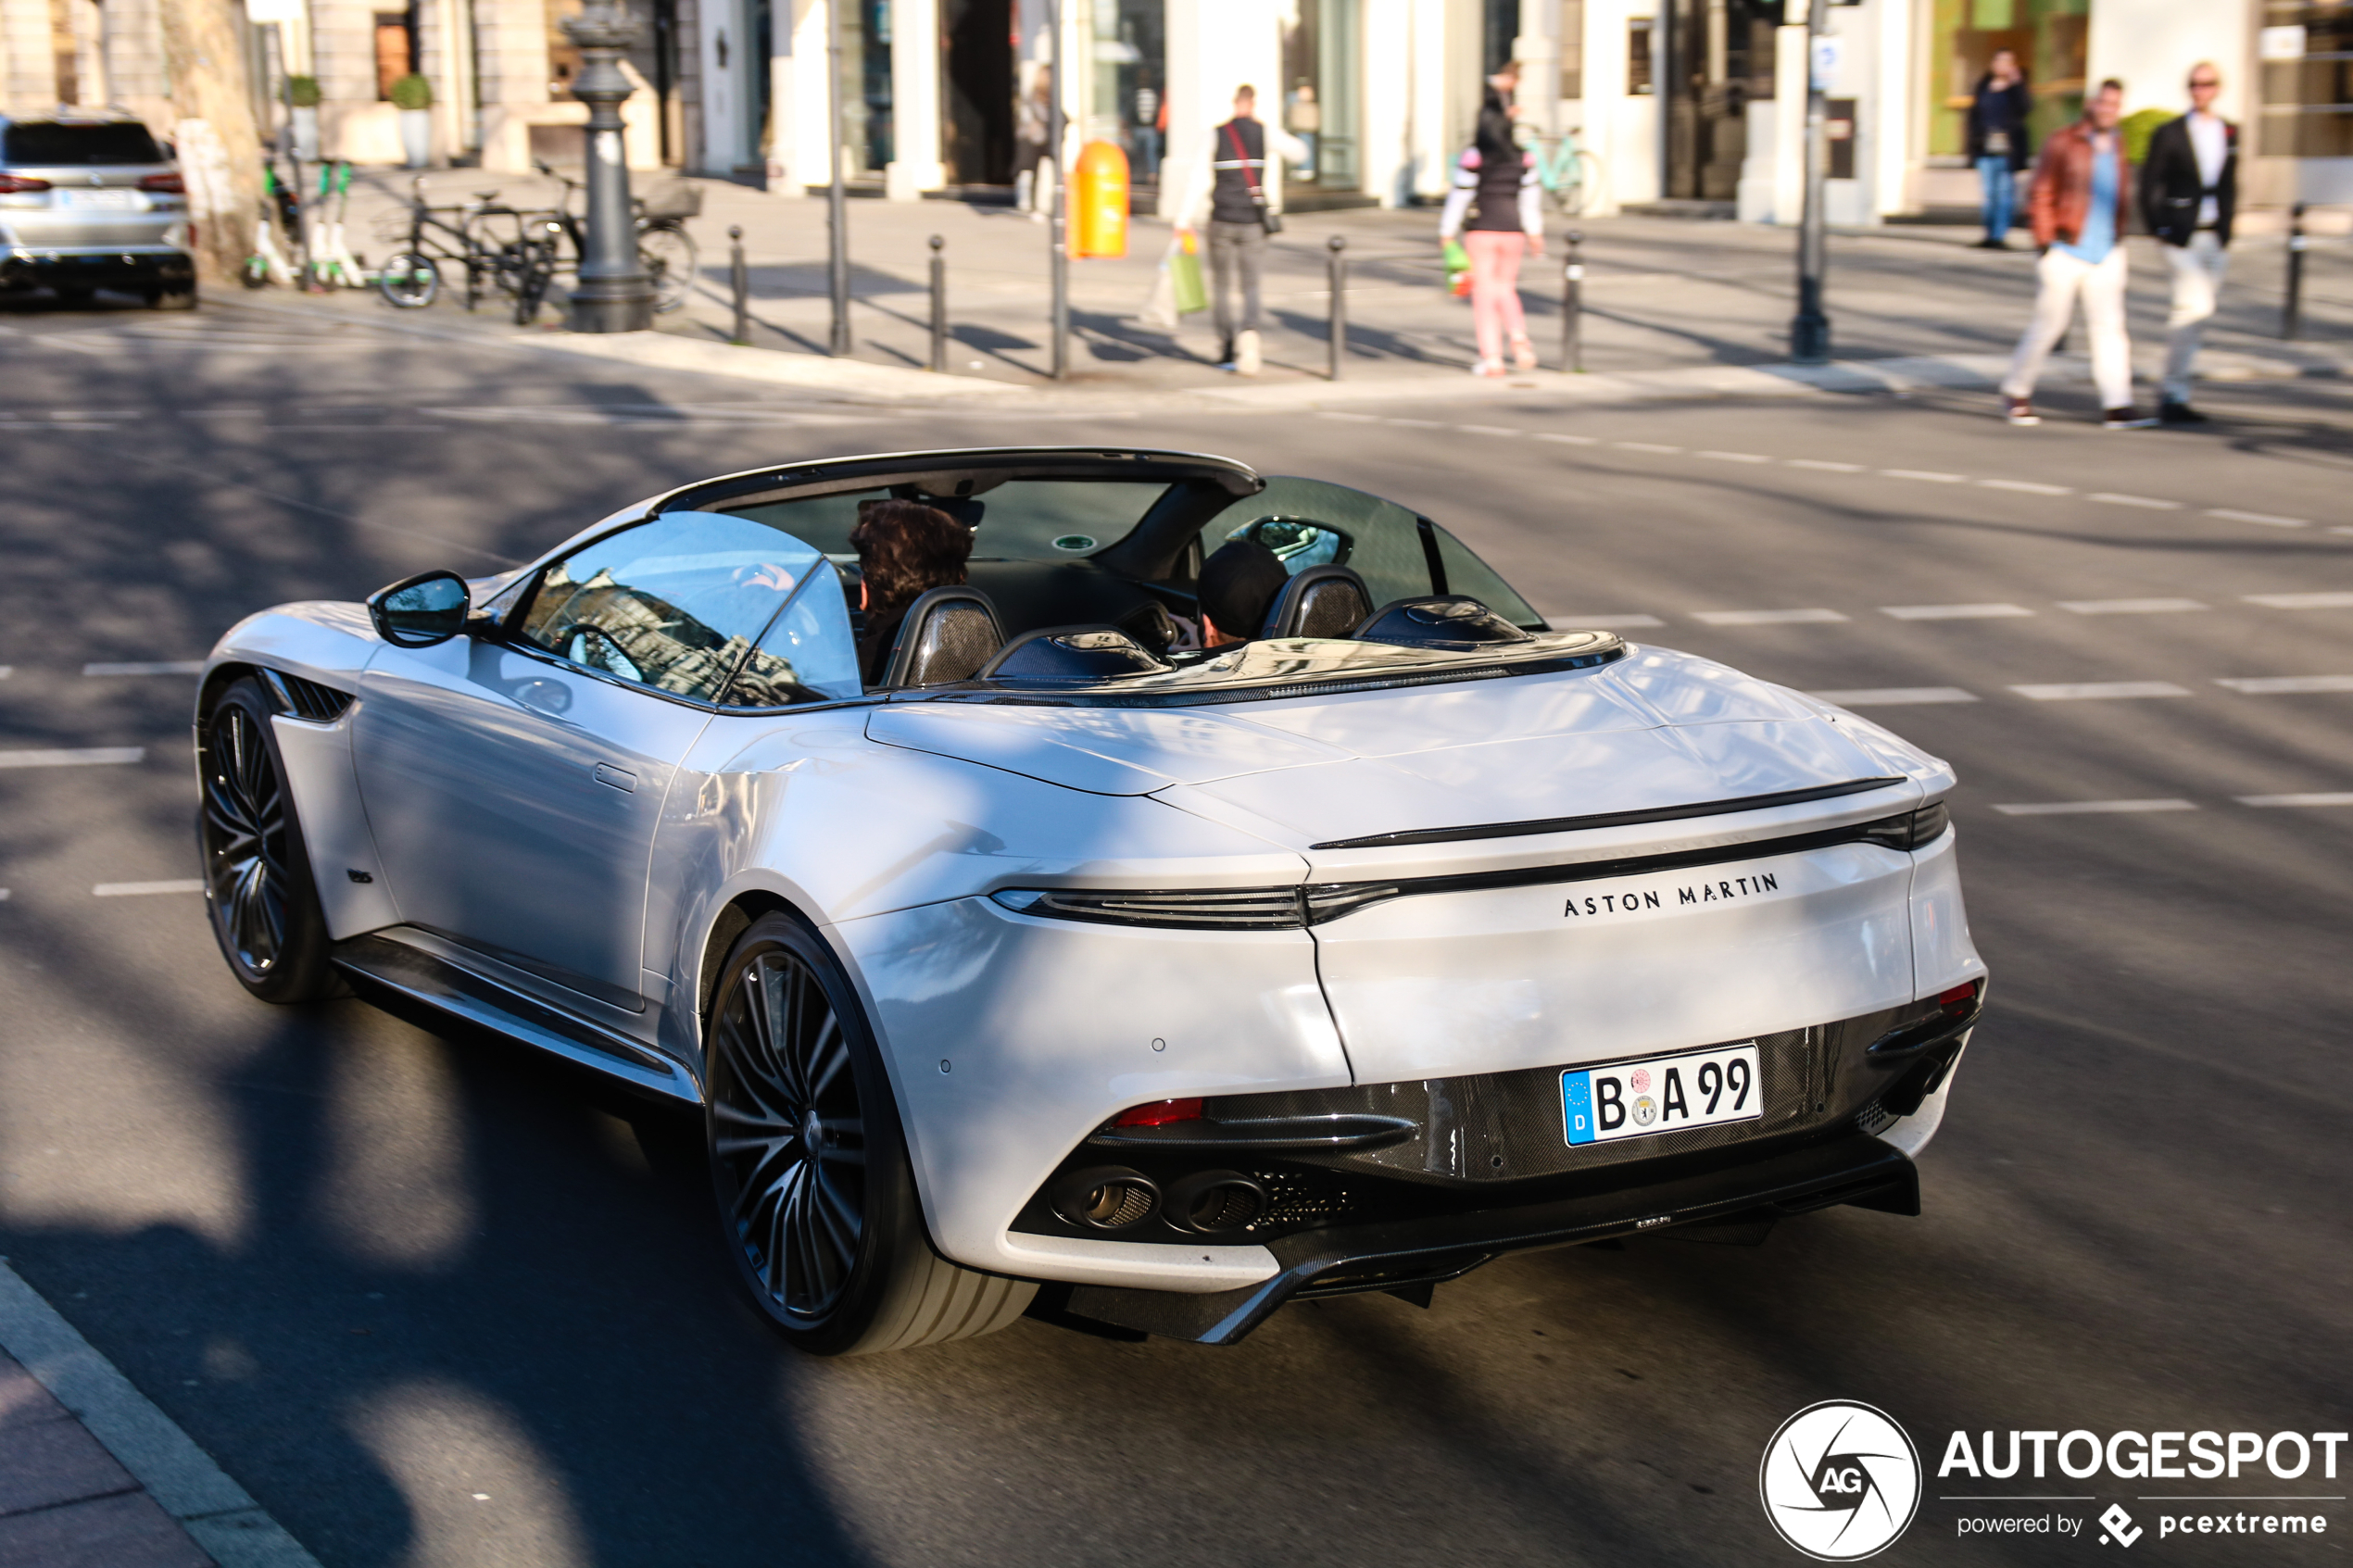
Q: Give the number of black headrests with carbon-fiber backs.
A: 2